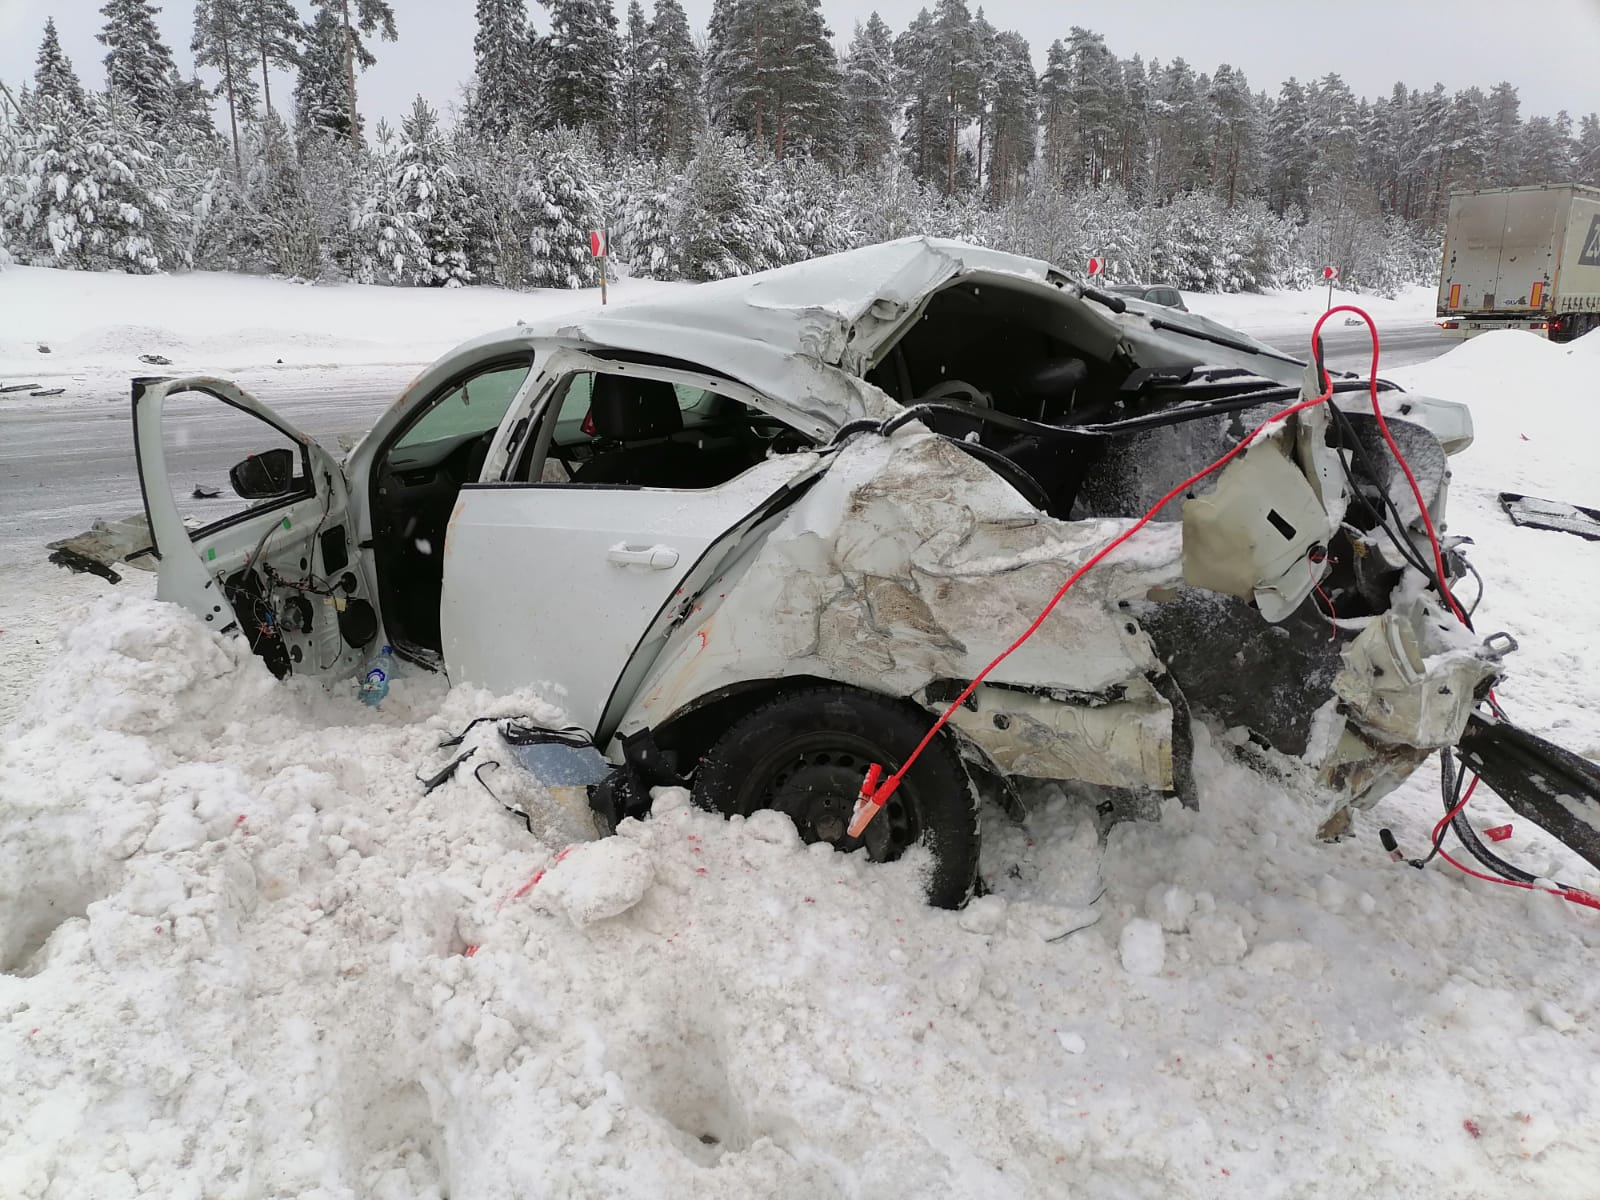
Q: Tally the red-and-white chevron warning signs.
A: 3